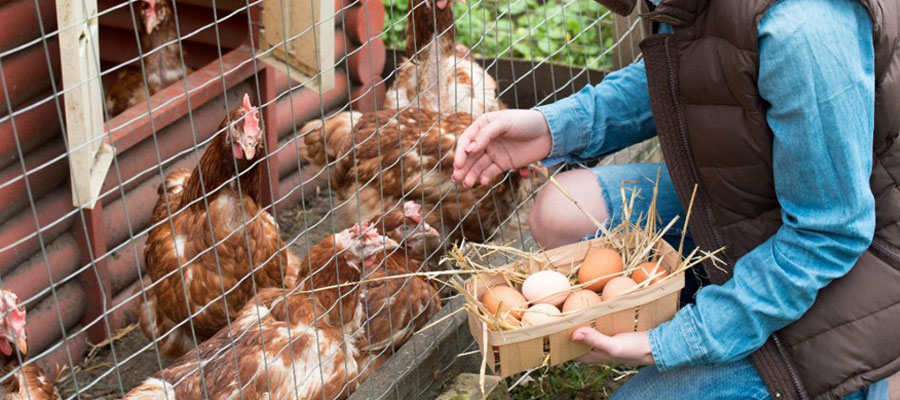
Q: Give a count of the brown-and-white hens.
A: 7